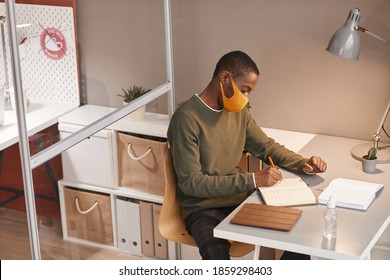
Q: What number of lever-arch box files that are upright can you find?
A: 4